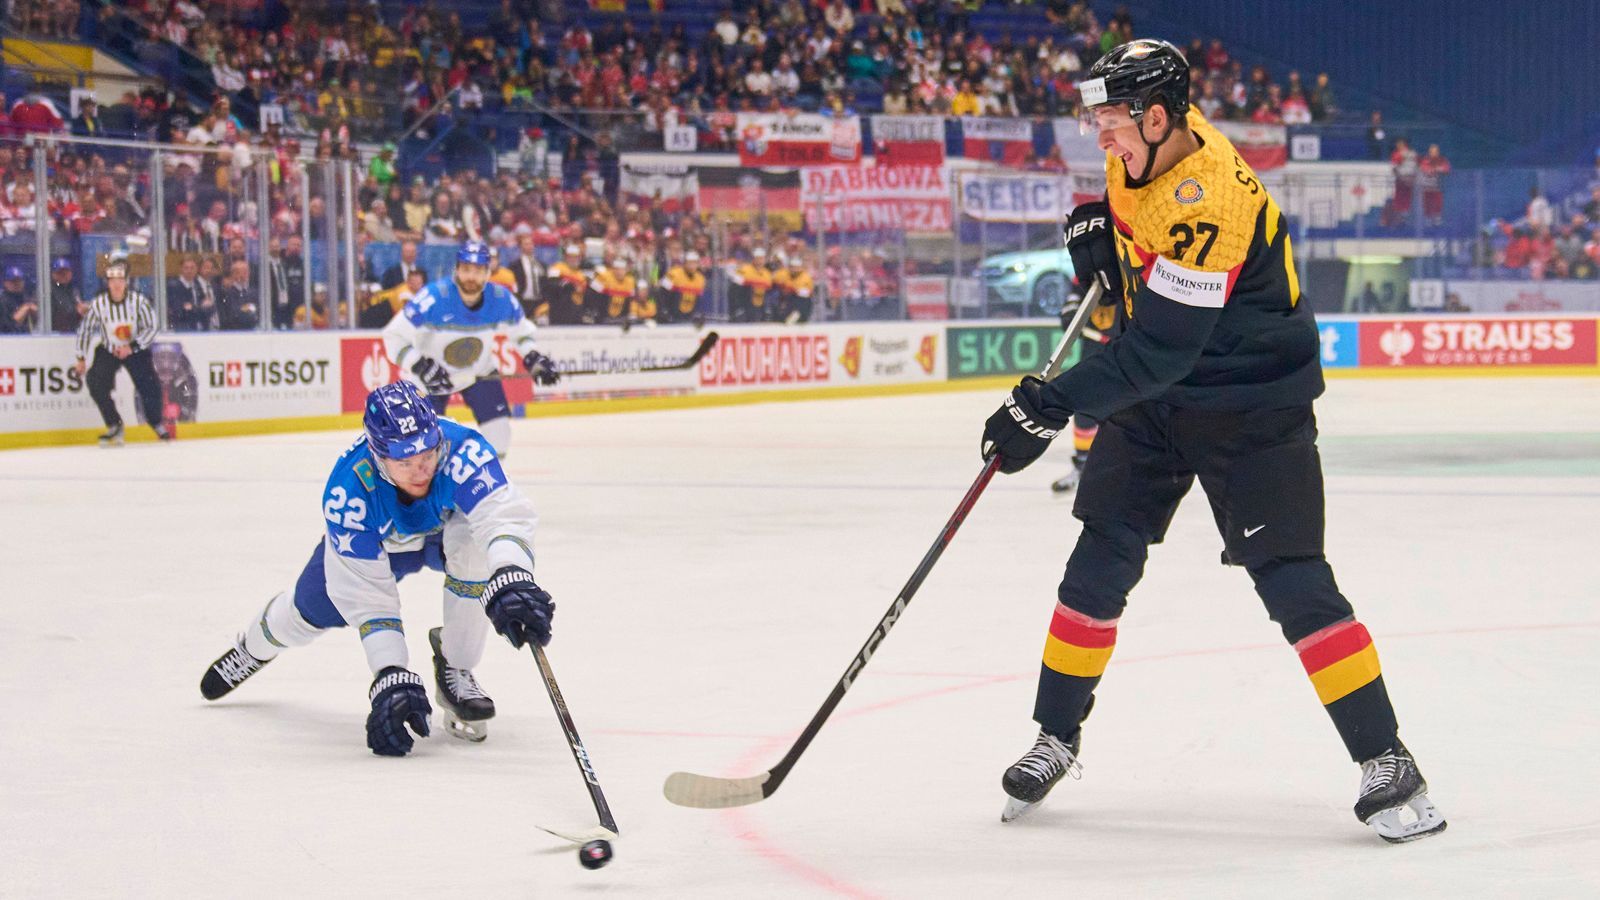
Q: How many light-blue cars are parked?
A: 1